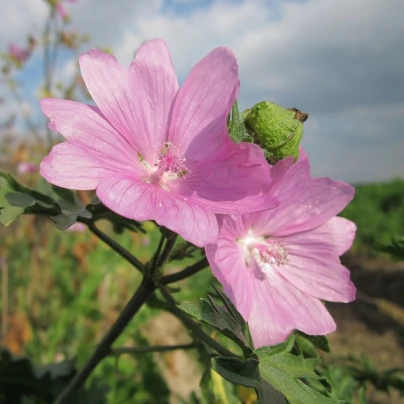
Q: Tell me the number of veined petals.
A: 10